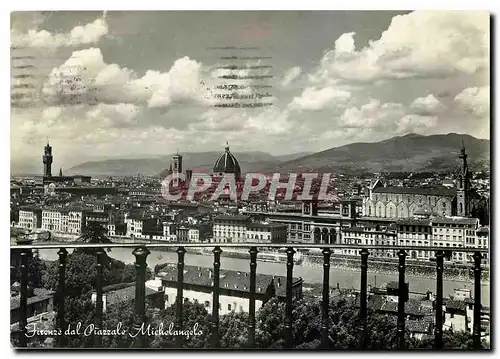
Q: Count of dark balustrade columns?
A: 13